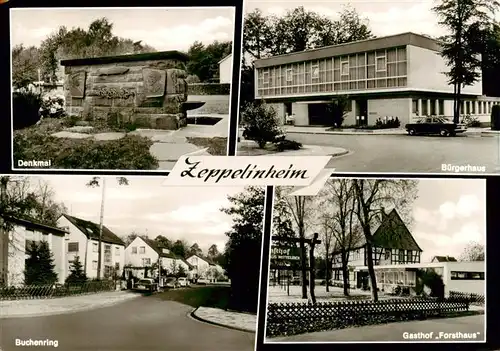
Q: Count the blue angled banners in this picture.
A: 0